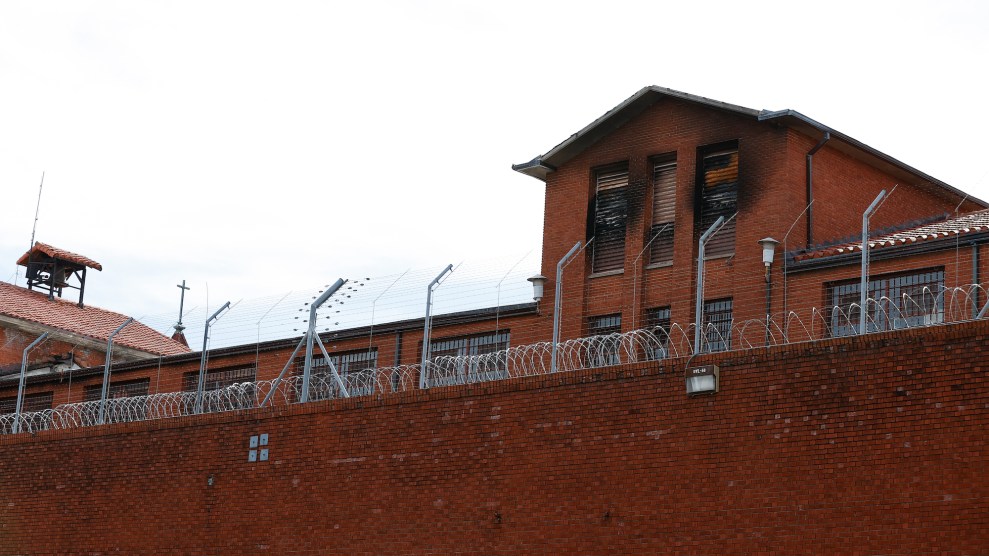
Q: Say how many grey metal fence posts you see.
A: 8